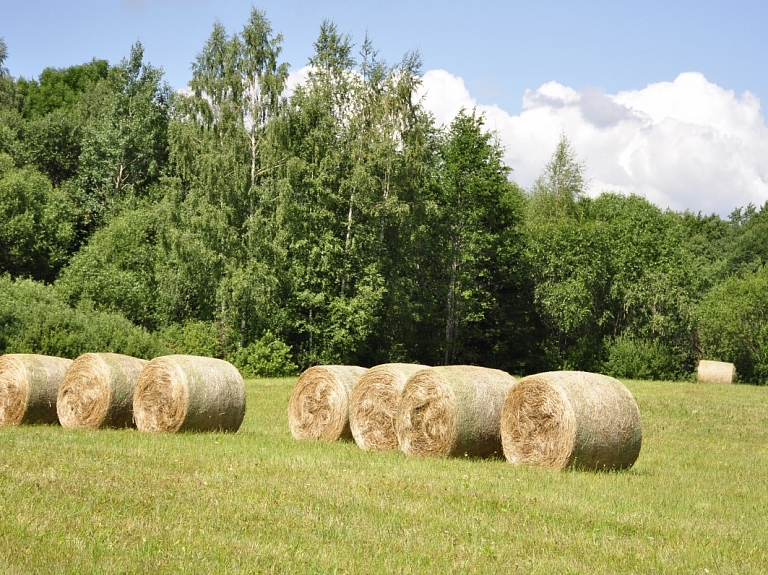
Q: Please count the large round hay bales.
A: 8